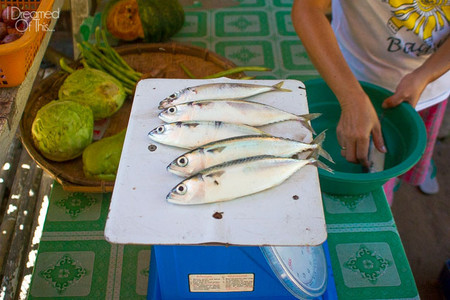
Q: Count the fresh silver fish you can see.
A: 5